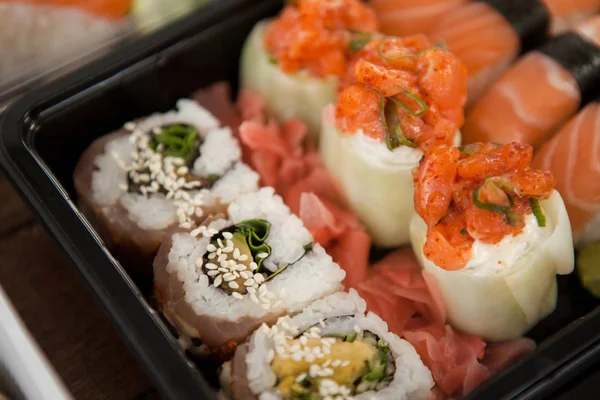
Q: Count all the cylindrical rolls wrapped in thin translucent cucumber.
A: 3